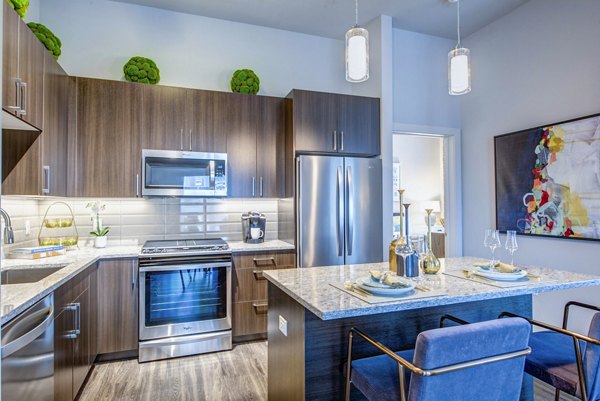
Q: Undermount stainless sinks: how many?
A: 1